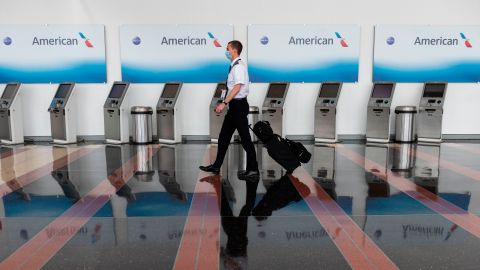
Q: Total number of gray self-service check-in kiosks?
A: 9